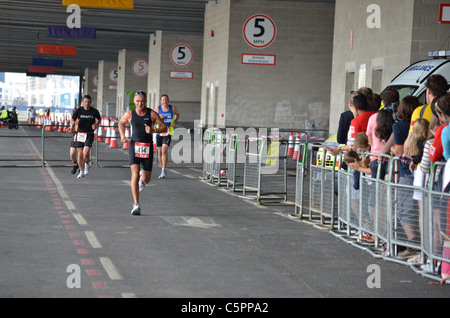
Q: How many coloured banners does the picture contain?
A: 5